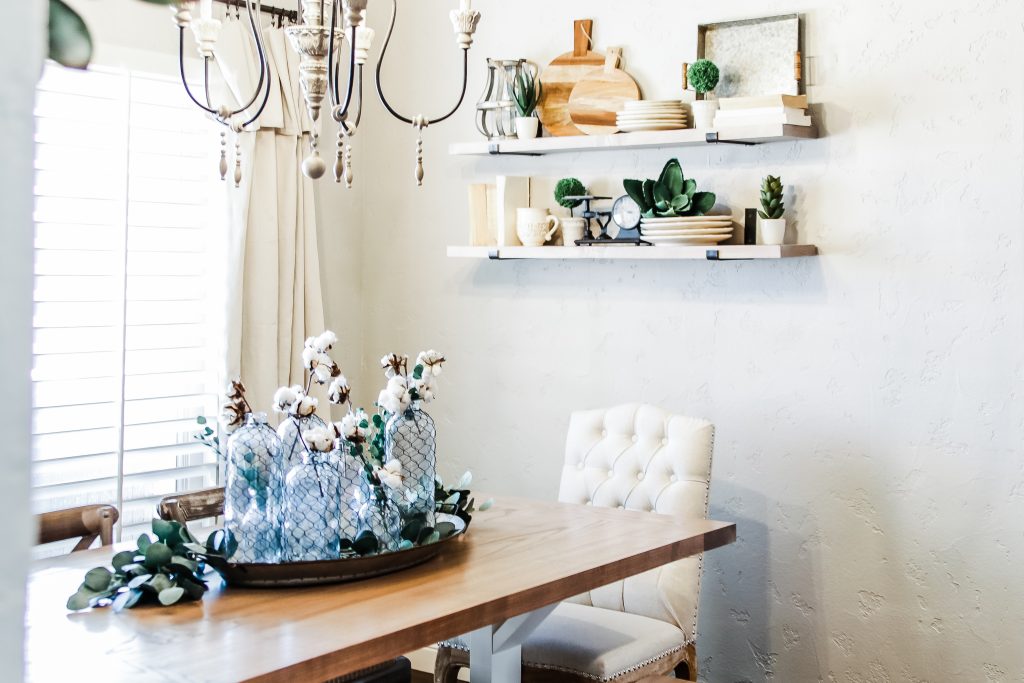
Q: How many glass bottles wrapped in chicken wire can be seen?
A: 6